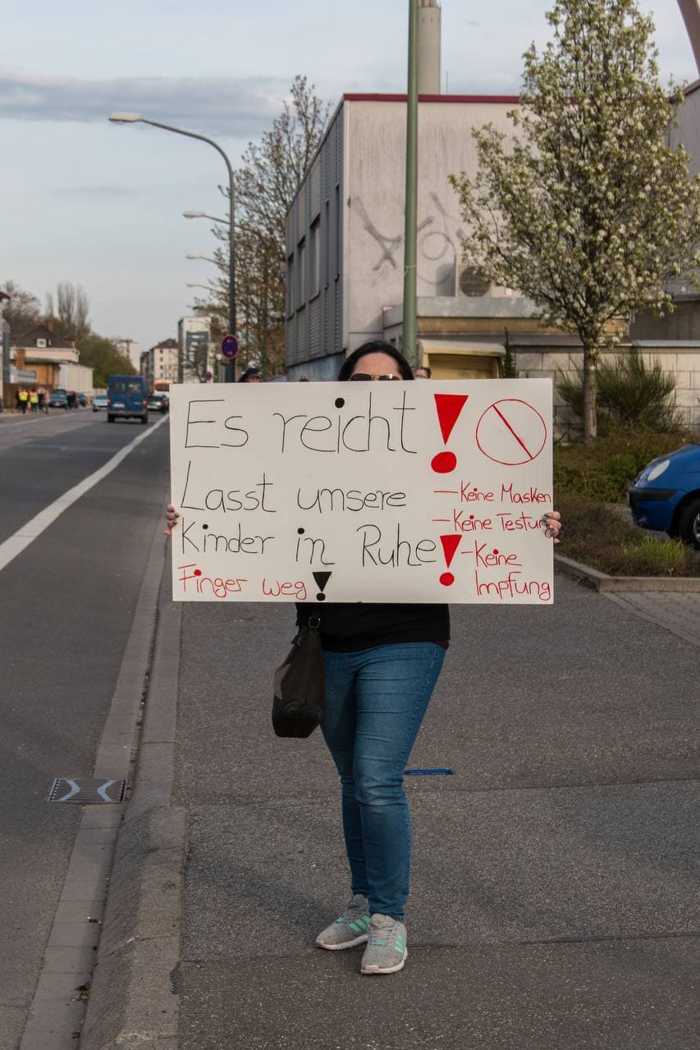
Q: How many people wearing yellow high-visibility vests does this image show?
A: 2